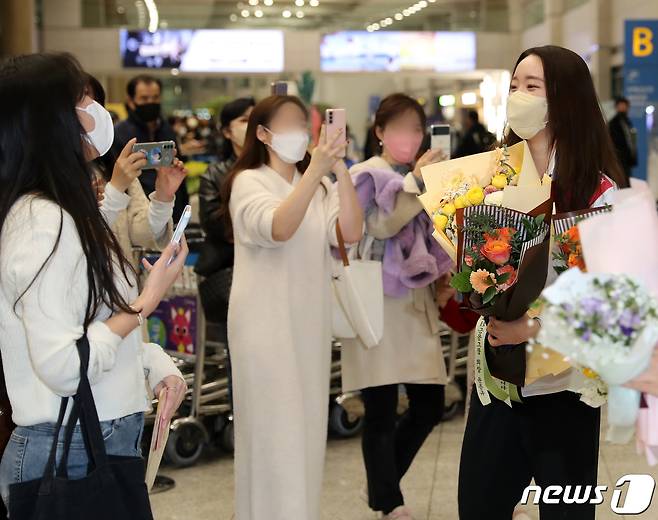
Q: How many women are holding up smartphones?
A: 4